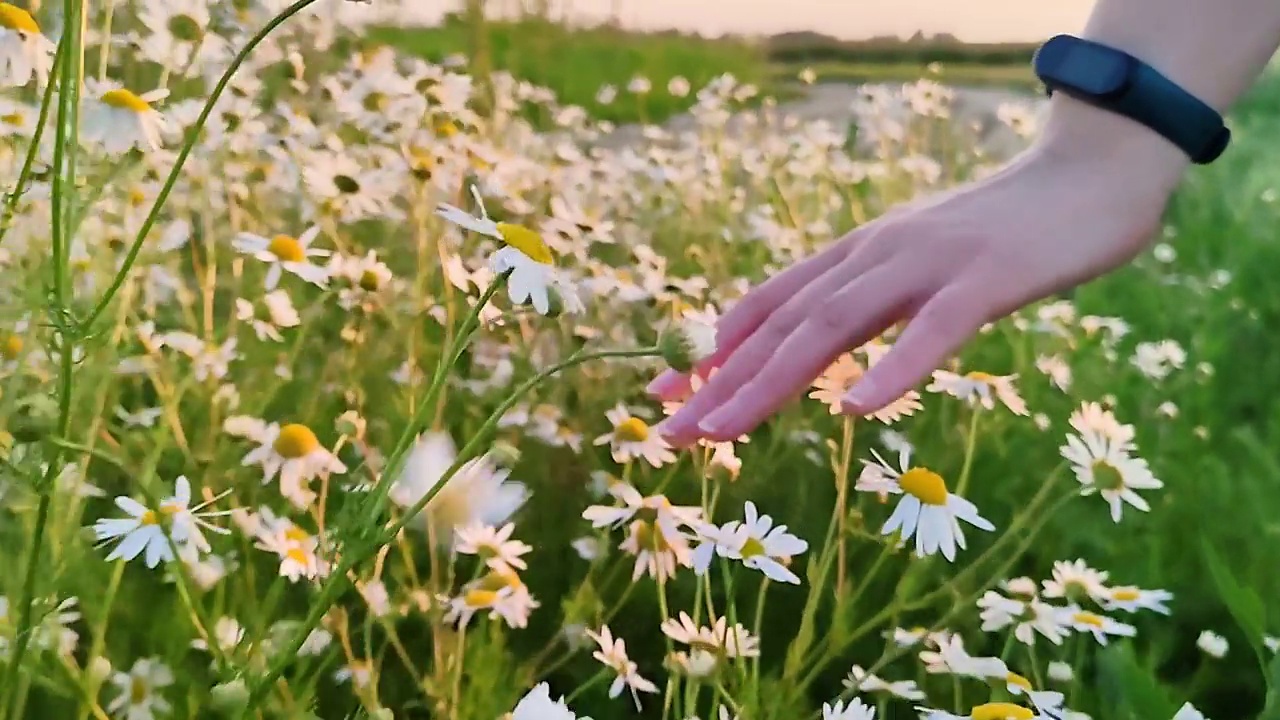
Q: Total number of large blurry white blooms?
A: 1